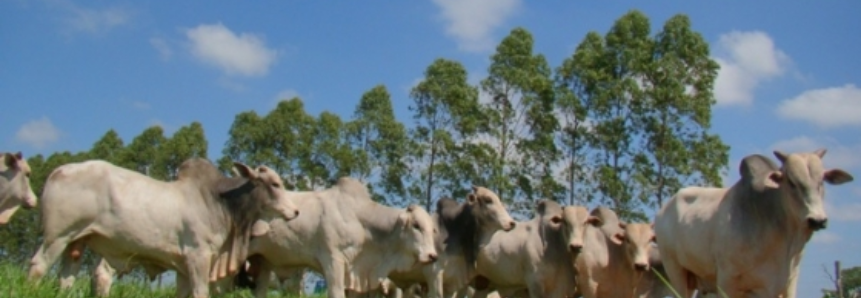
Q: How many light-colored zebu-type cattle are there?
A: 7